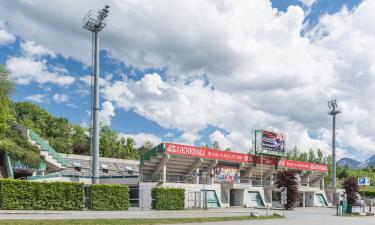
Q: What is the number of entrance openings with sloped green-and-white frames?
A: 3